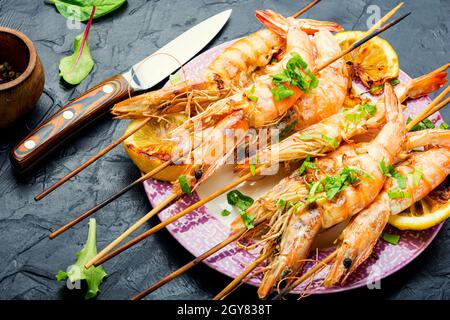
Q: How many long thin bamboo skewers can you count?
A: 7